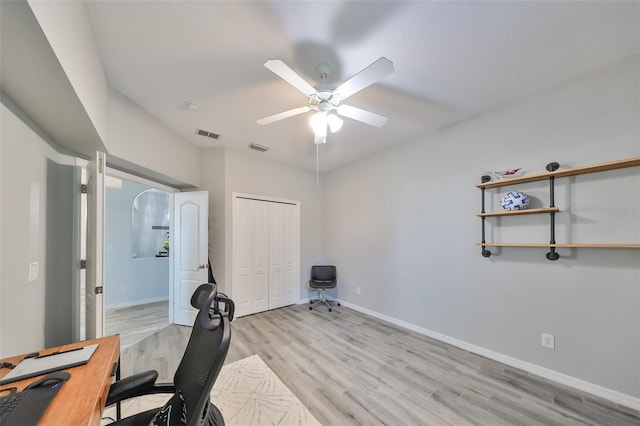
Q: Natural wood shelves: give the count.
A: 3